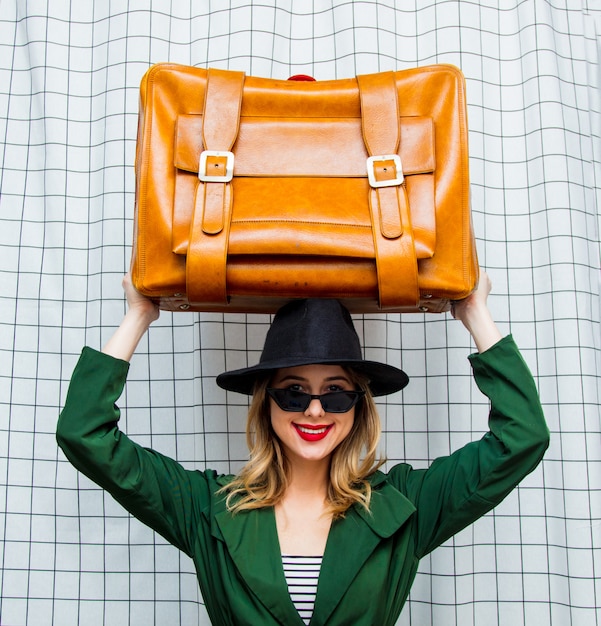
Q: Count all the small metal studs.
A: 4